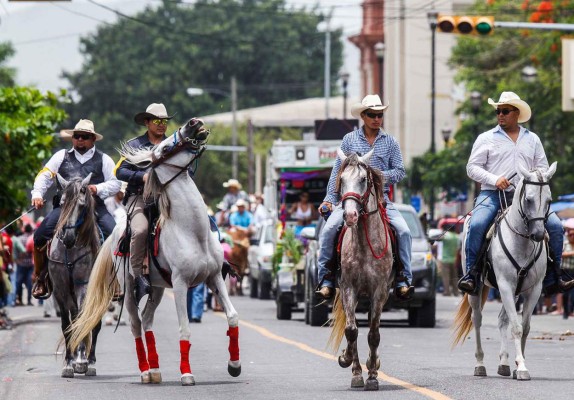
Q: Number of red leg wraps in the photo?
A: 4